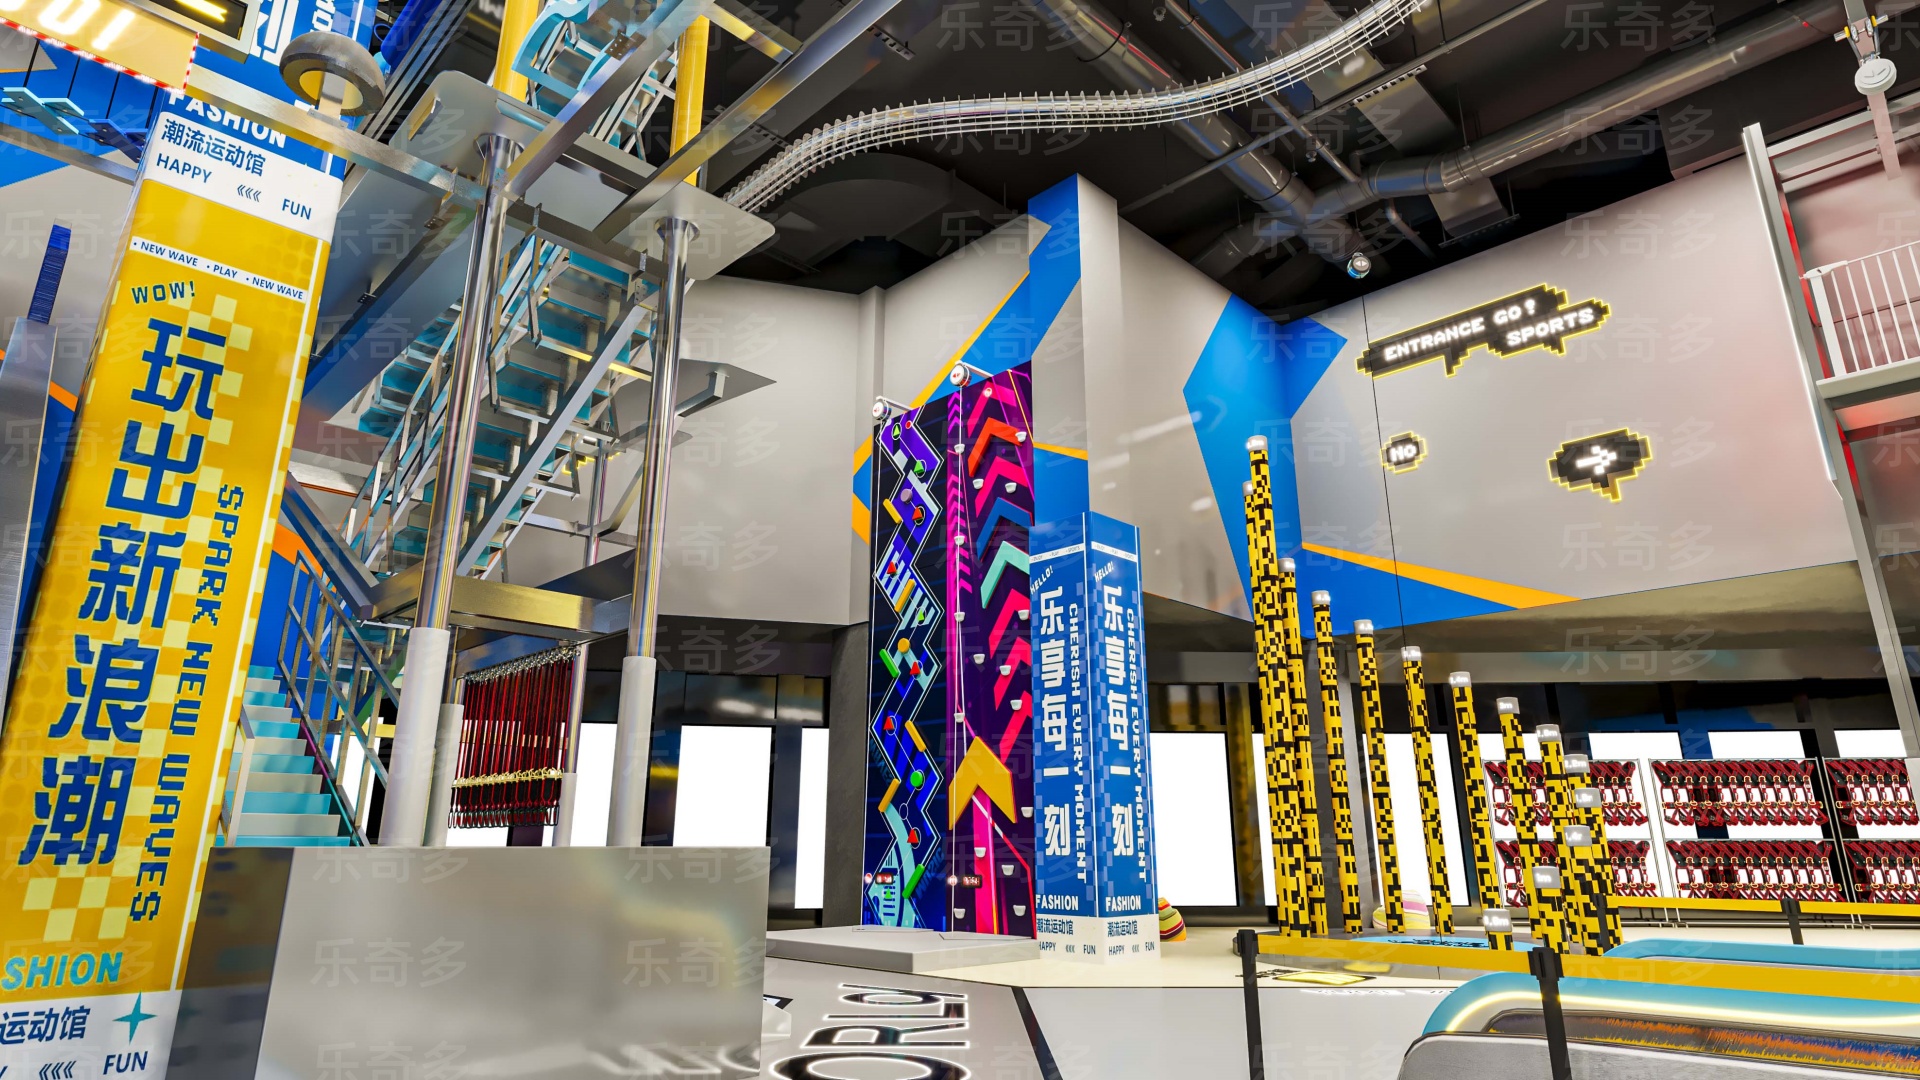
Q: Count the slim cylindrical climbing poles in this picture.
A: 14